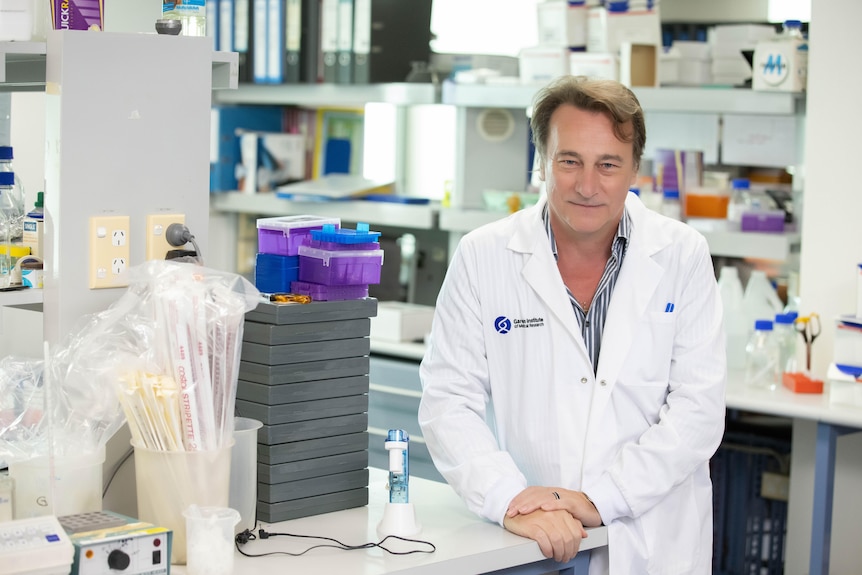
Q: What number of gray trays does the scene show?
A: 11